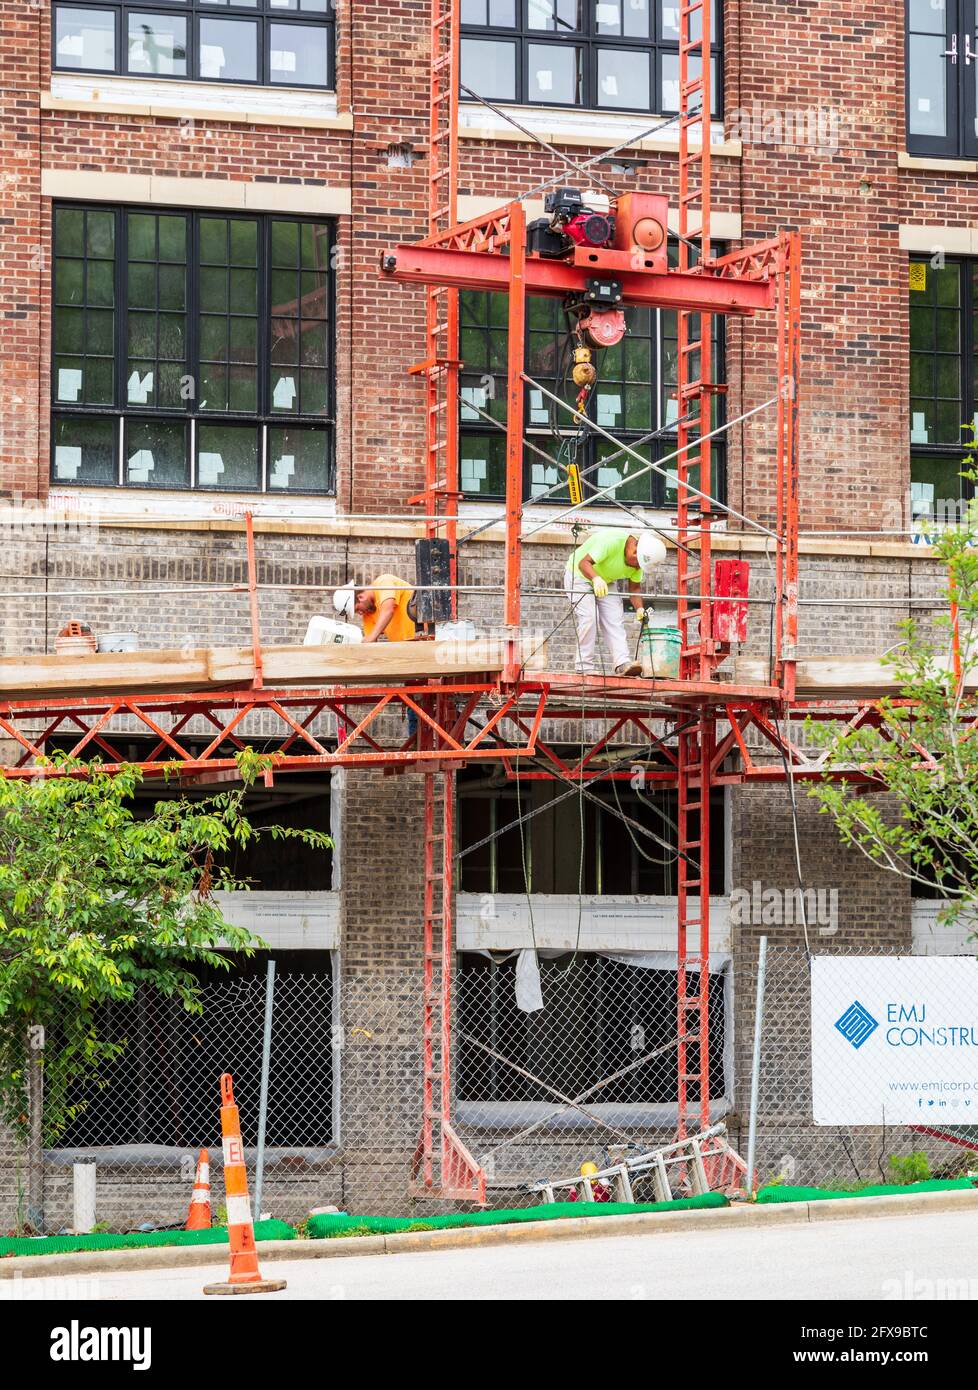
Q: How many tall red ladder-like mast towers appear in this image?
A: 2